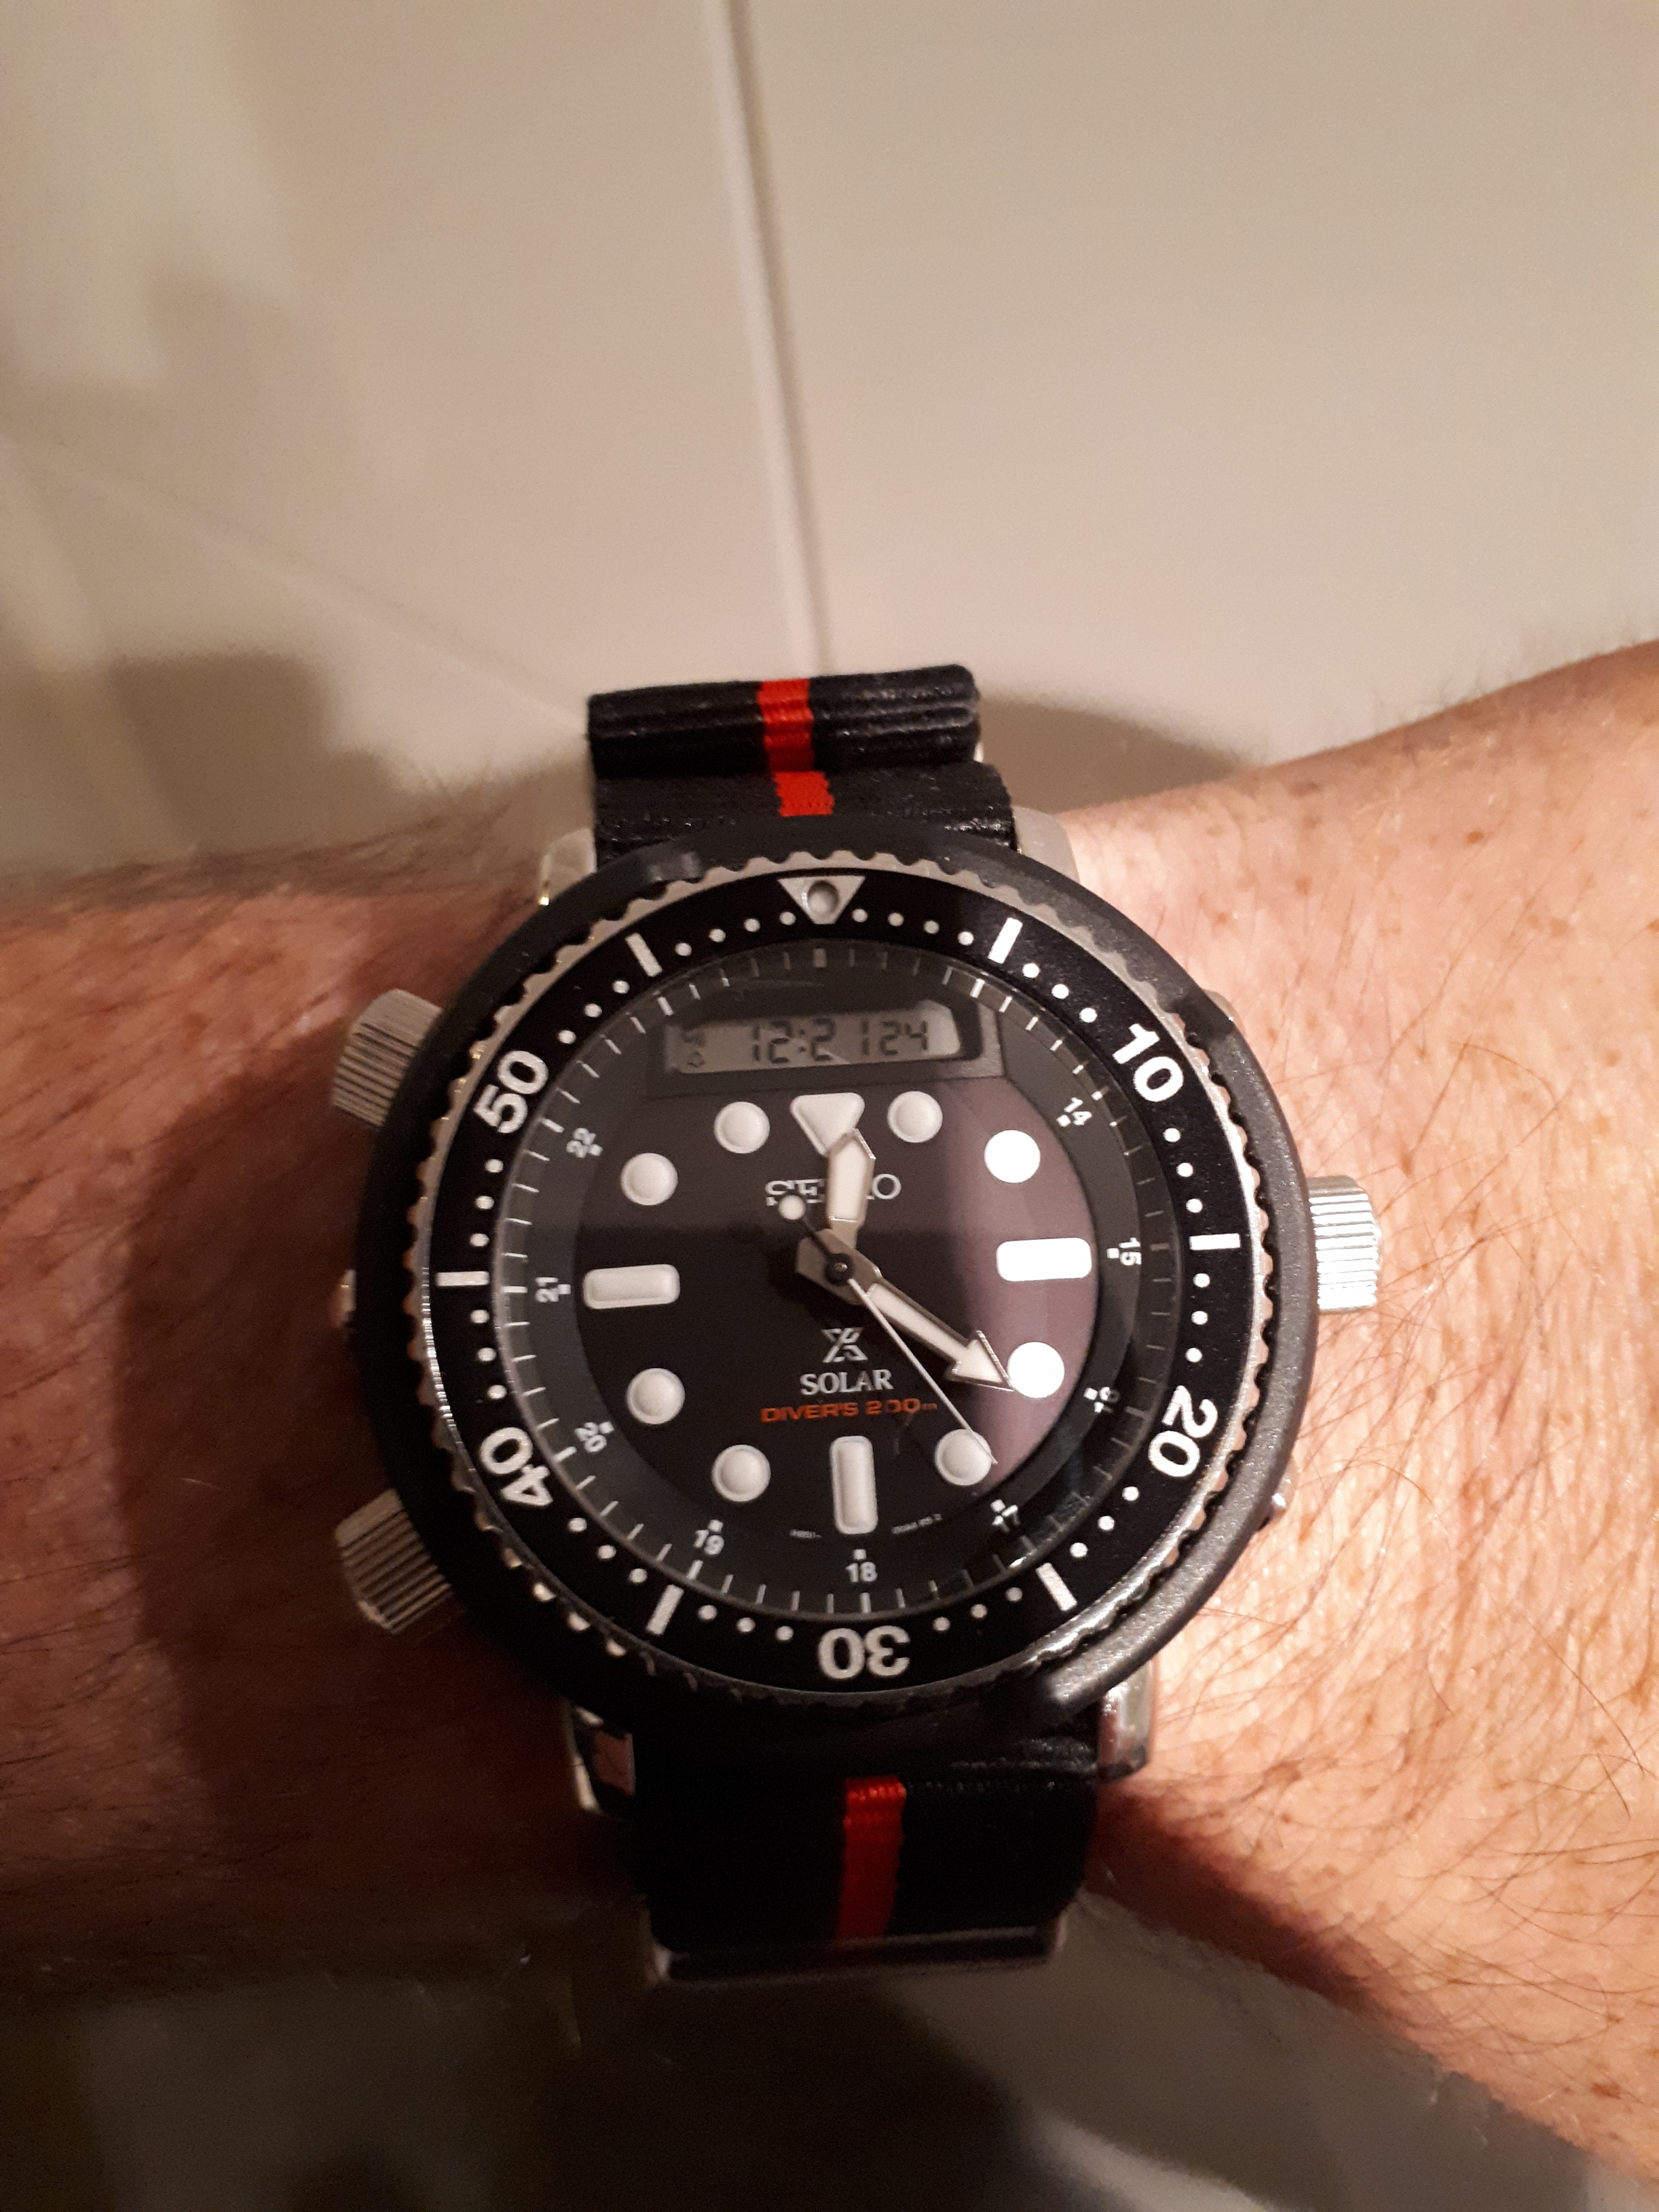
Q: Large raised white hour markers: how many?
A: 12